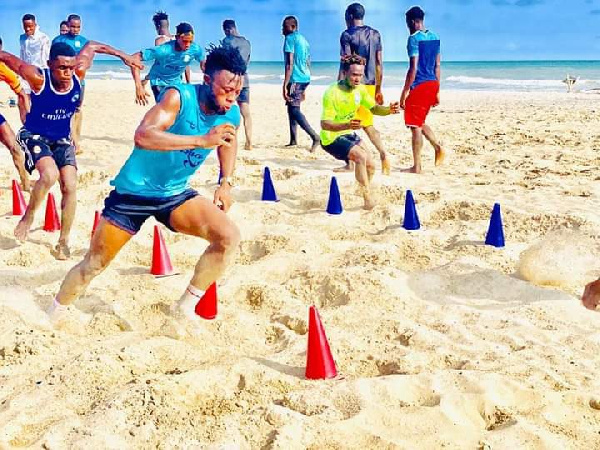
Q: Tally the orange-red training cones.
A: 6